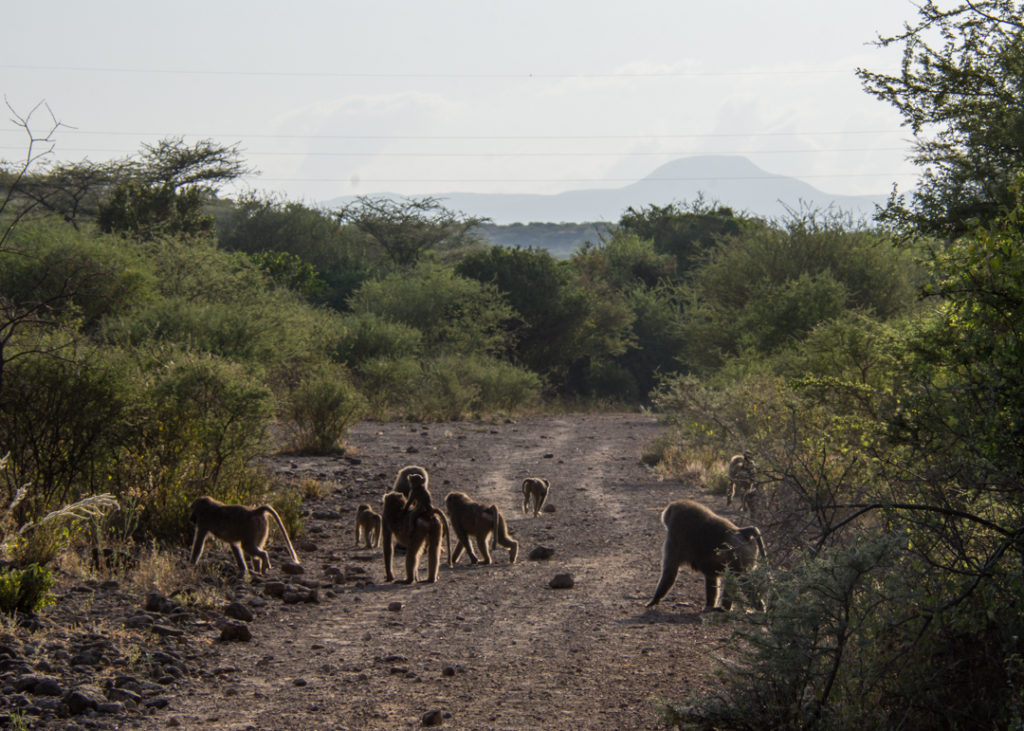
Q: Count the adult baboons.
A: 6